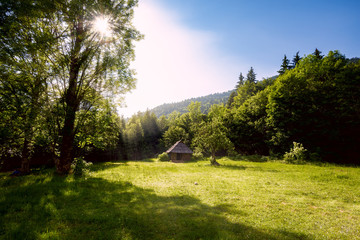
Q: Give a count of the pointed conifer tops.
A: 5